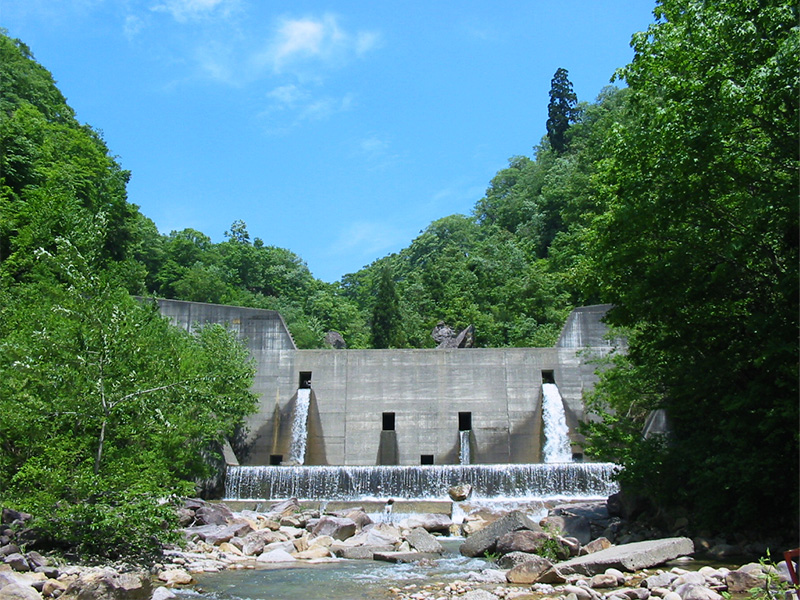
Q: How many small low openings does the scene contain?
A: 3